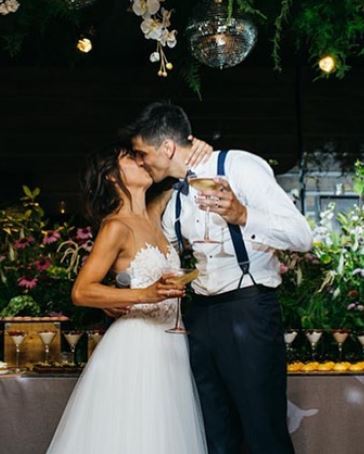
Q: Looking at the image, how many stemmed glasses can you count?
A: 10